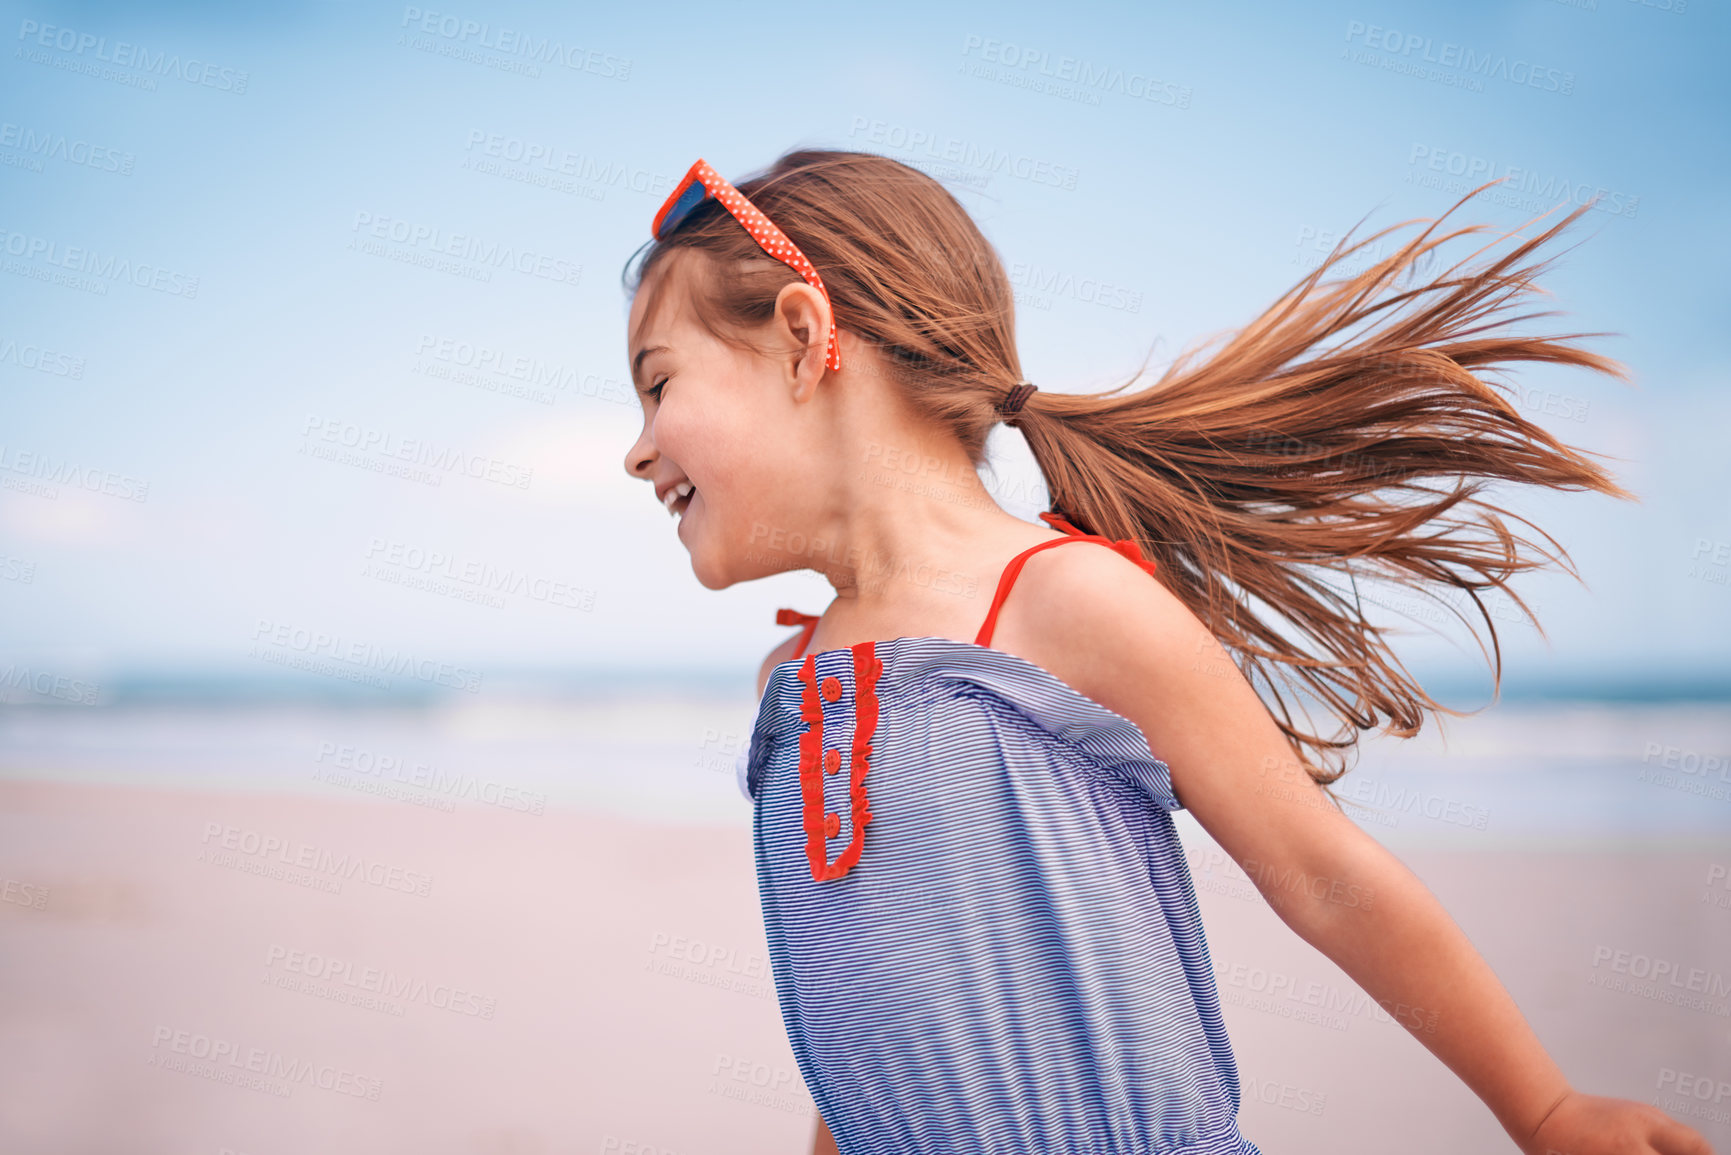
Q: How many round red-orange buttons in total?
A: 3